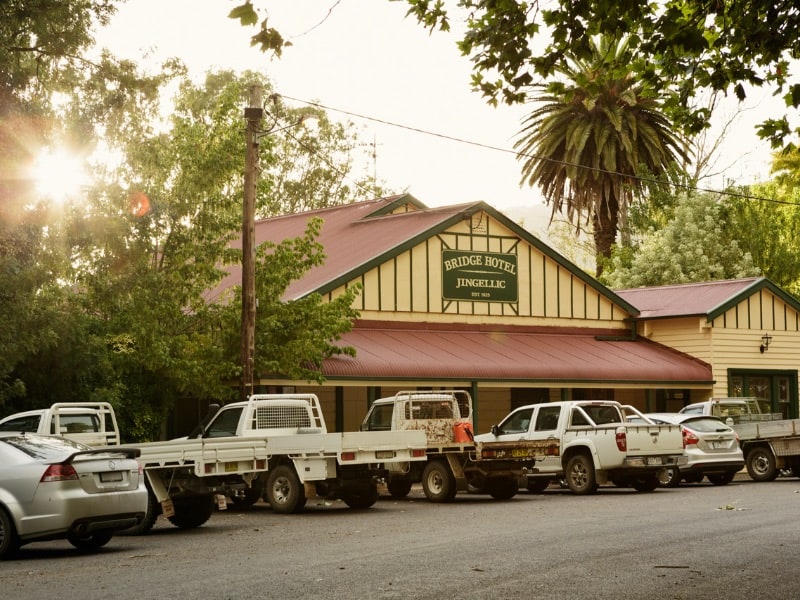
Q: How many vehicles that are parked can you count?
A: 7